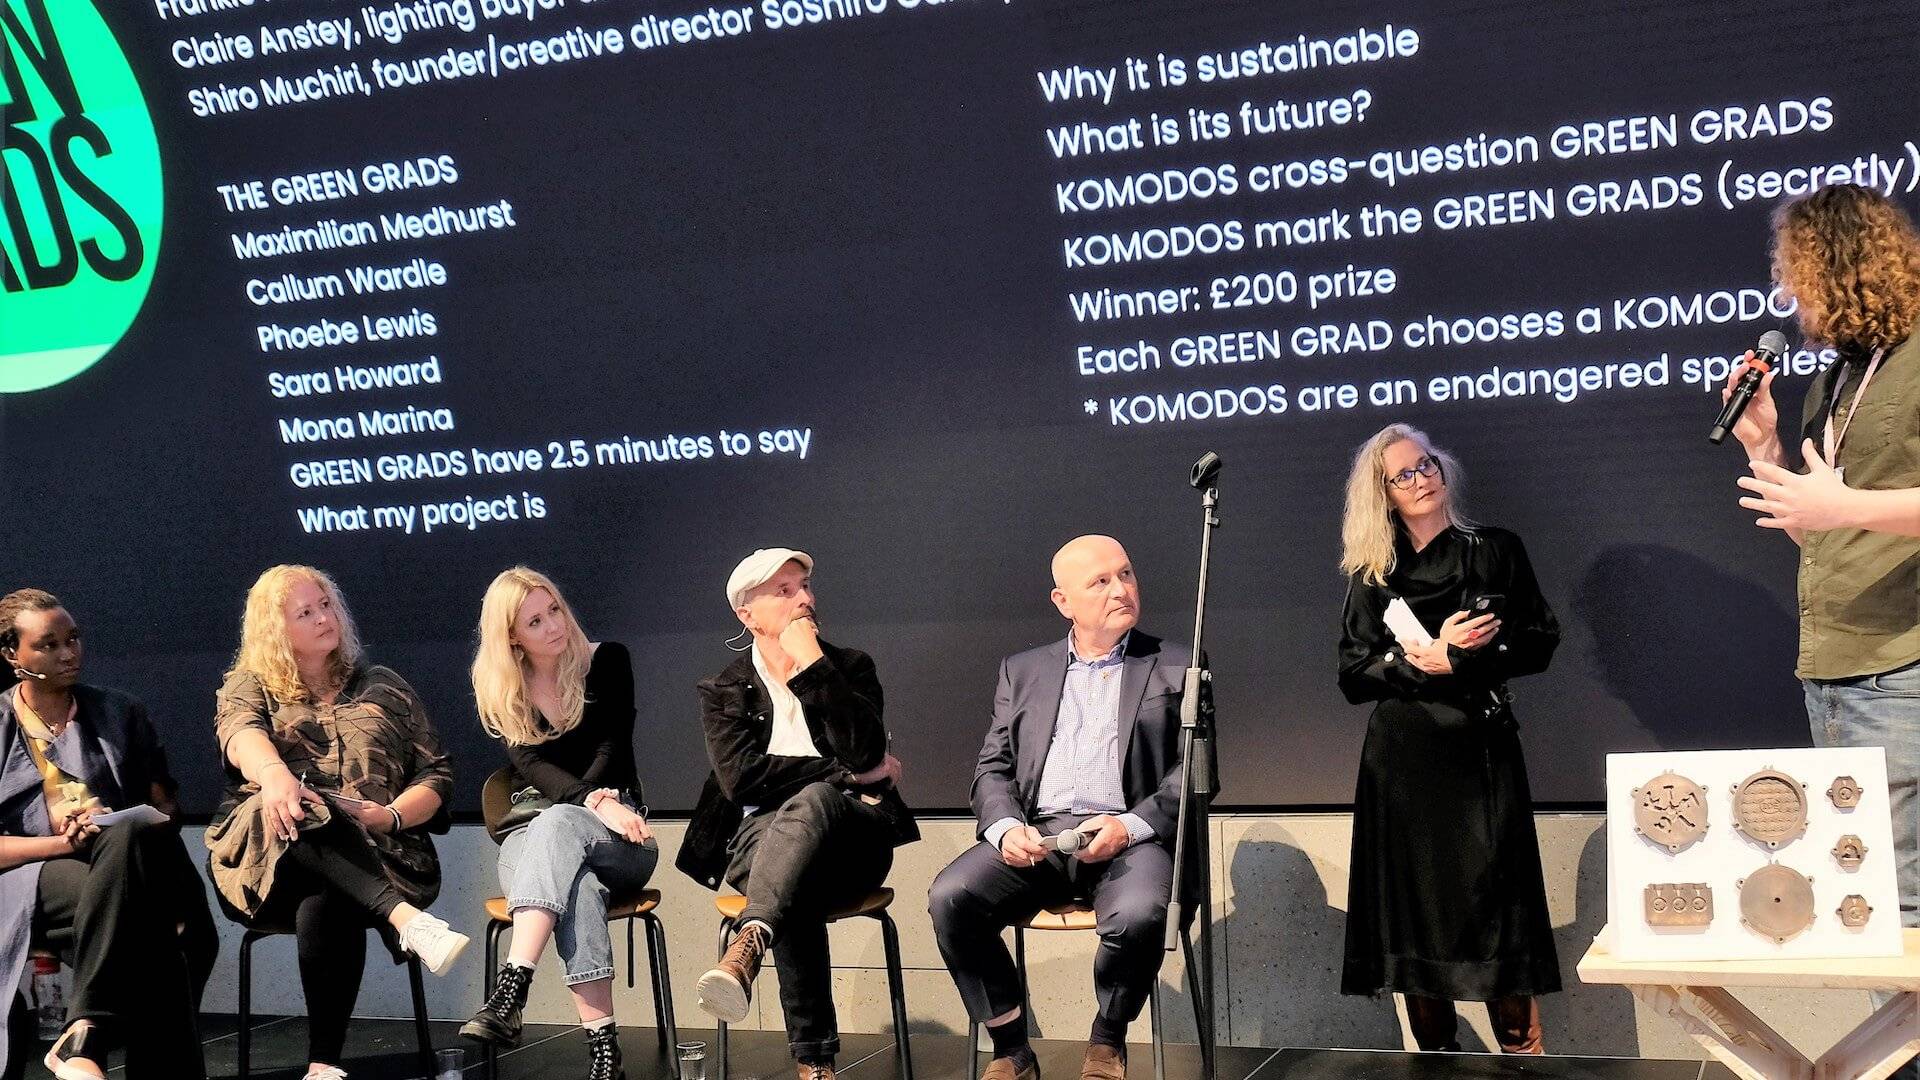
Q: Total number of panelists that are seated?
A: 5